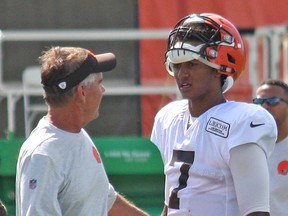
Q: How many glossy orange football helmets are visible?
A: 1